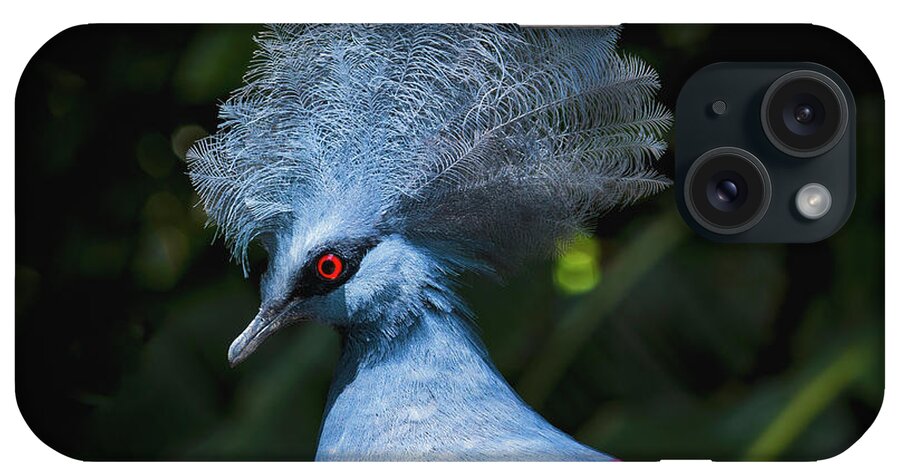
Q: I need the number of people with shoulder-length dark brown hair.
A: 0